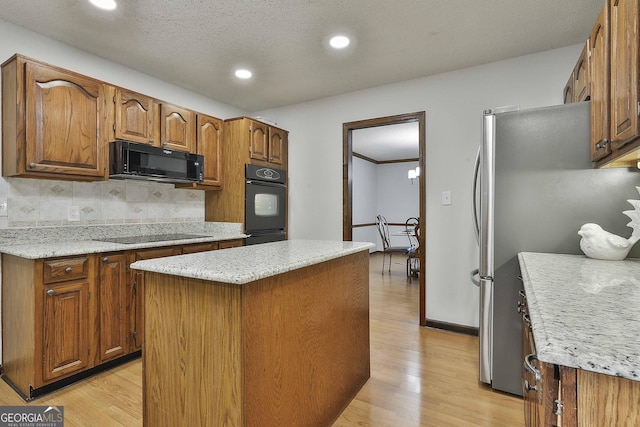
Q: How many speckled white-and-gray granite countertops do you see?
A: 3